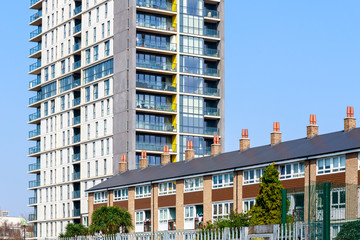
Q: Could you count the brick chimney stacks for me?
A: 9